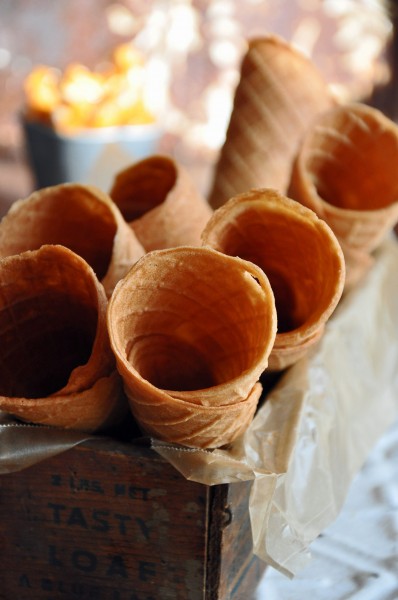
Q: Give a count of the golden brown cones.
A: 7